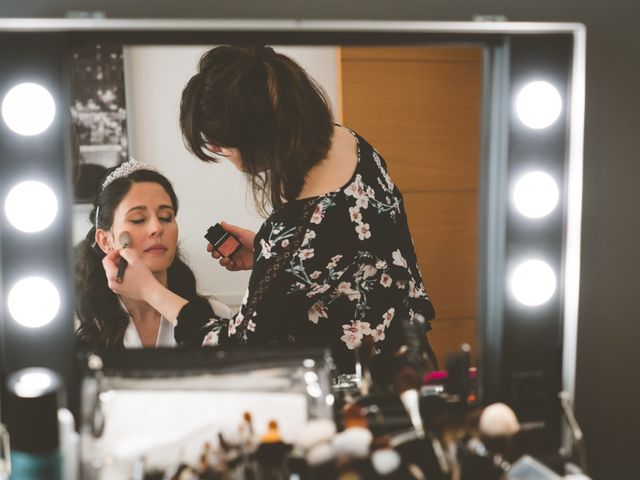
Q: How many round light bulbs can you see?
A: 6